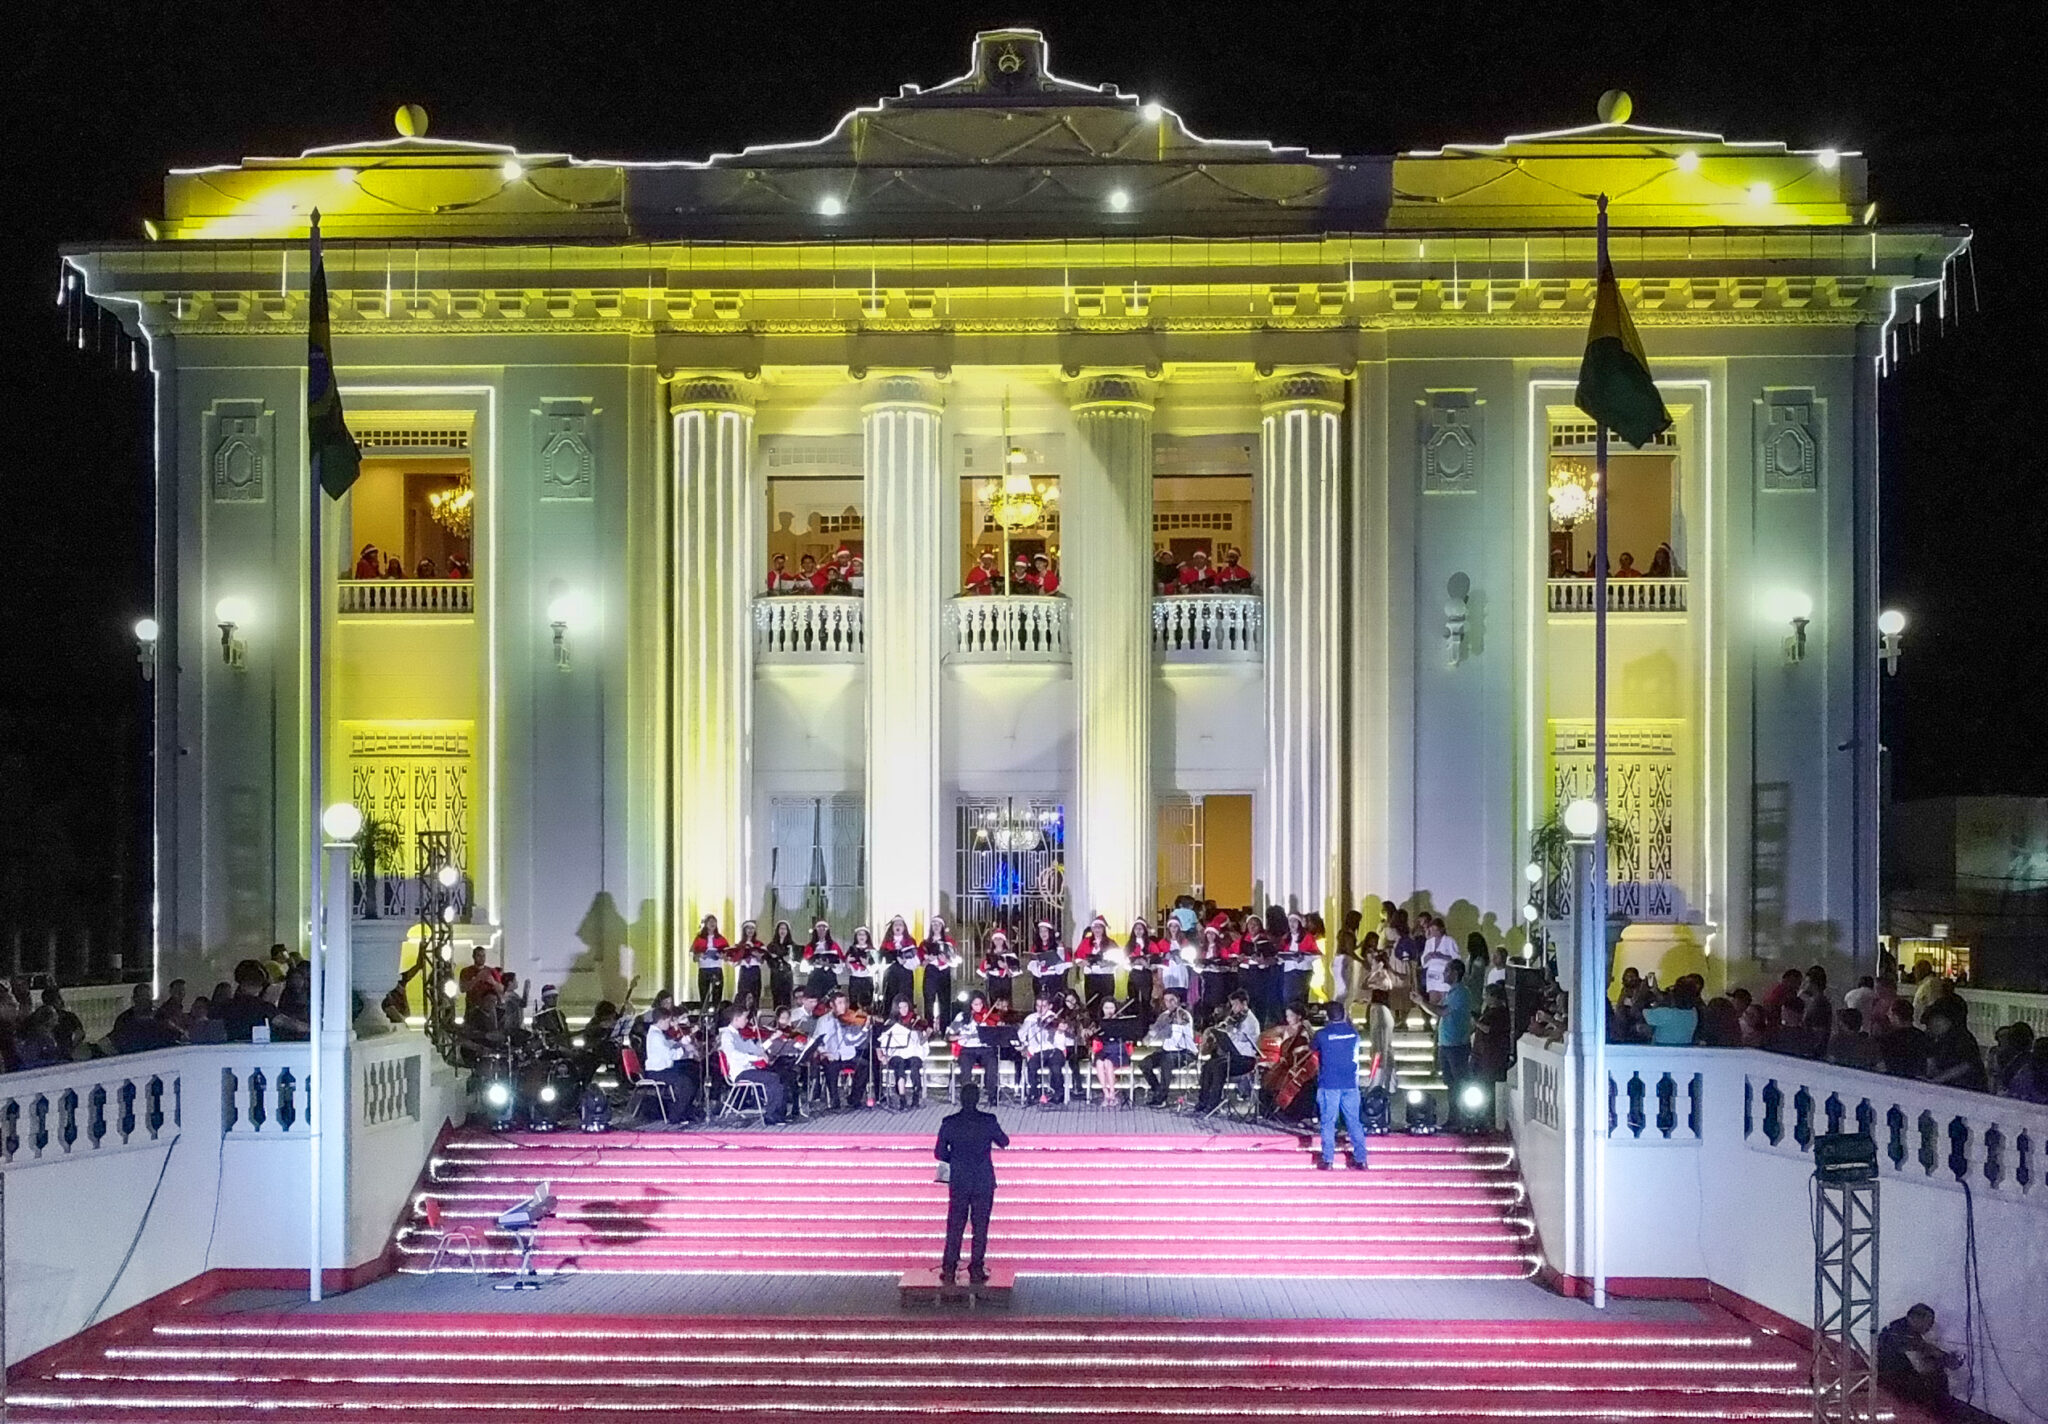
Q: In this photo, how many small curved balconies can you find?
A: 3